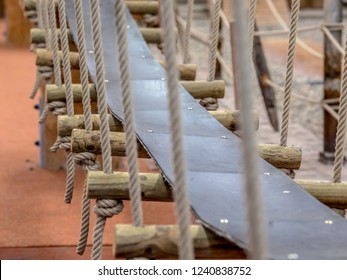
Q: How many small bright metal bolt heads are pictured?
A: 13